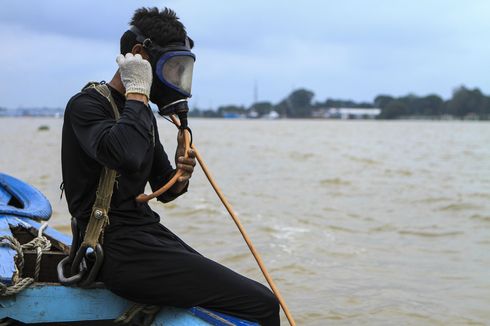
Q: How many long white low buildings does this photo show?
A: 1